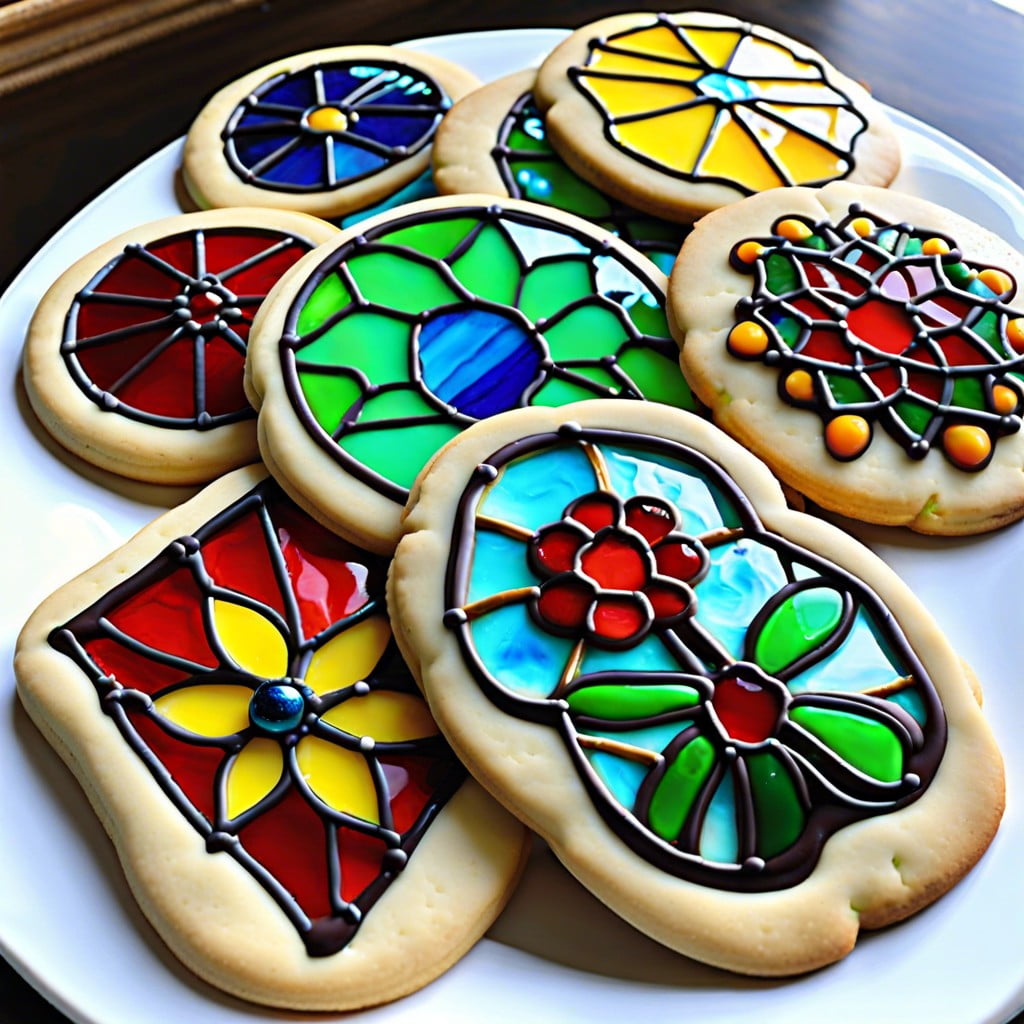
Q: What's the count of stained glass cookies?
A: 8